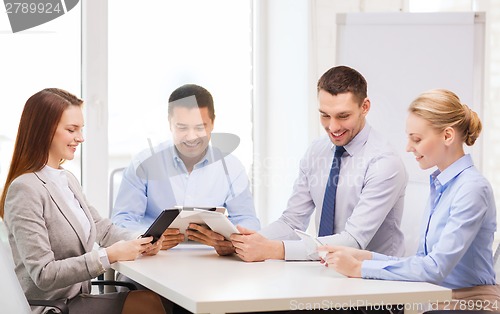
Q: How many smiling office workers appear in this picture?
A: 4